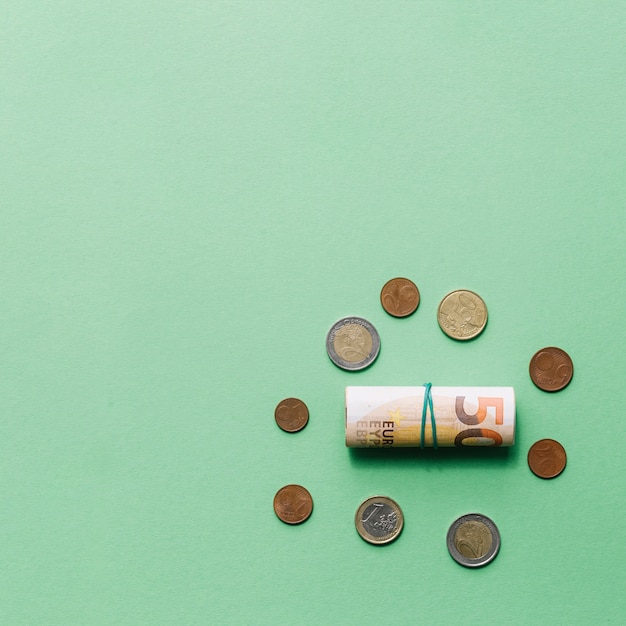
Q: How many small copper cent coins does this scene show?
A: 5